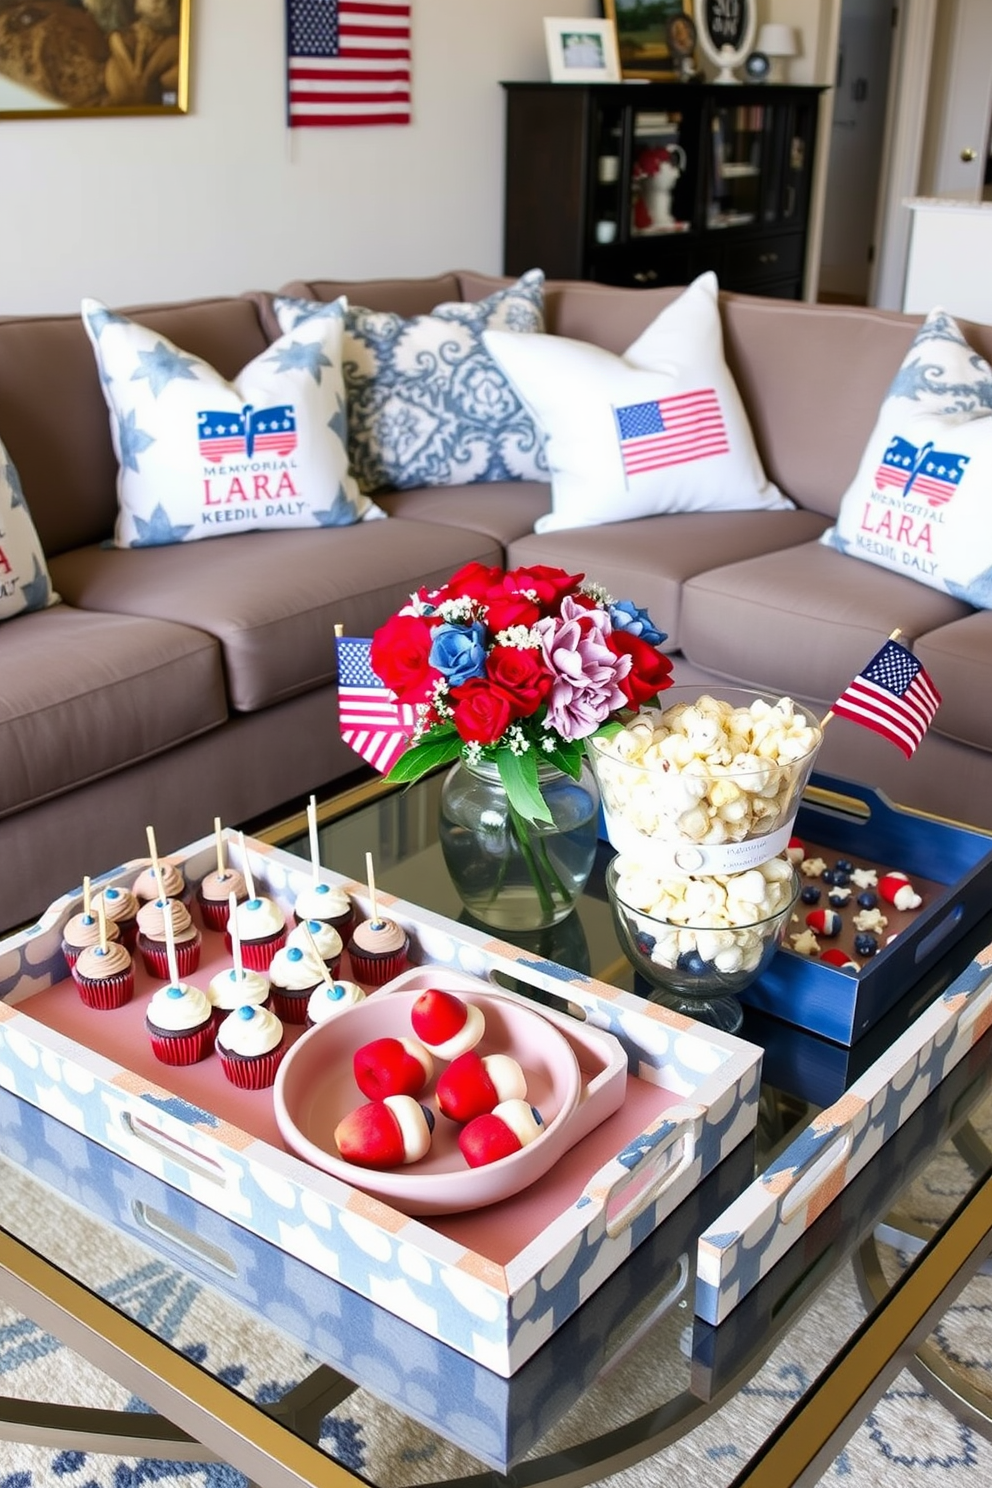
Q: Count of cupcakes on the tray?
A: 15